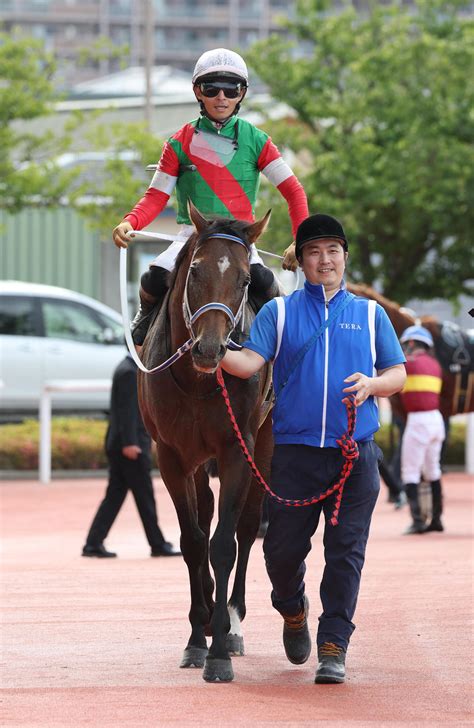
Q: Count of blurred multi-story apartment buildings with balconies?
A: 1